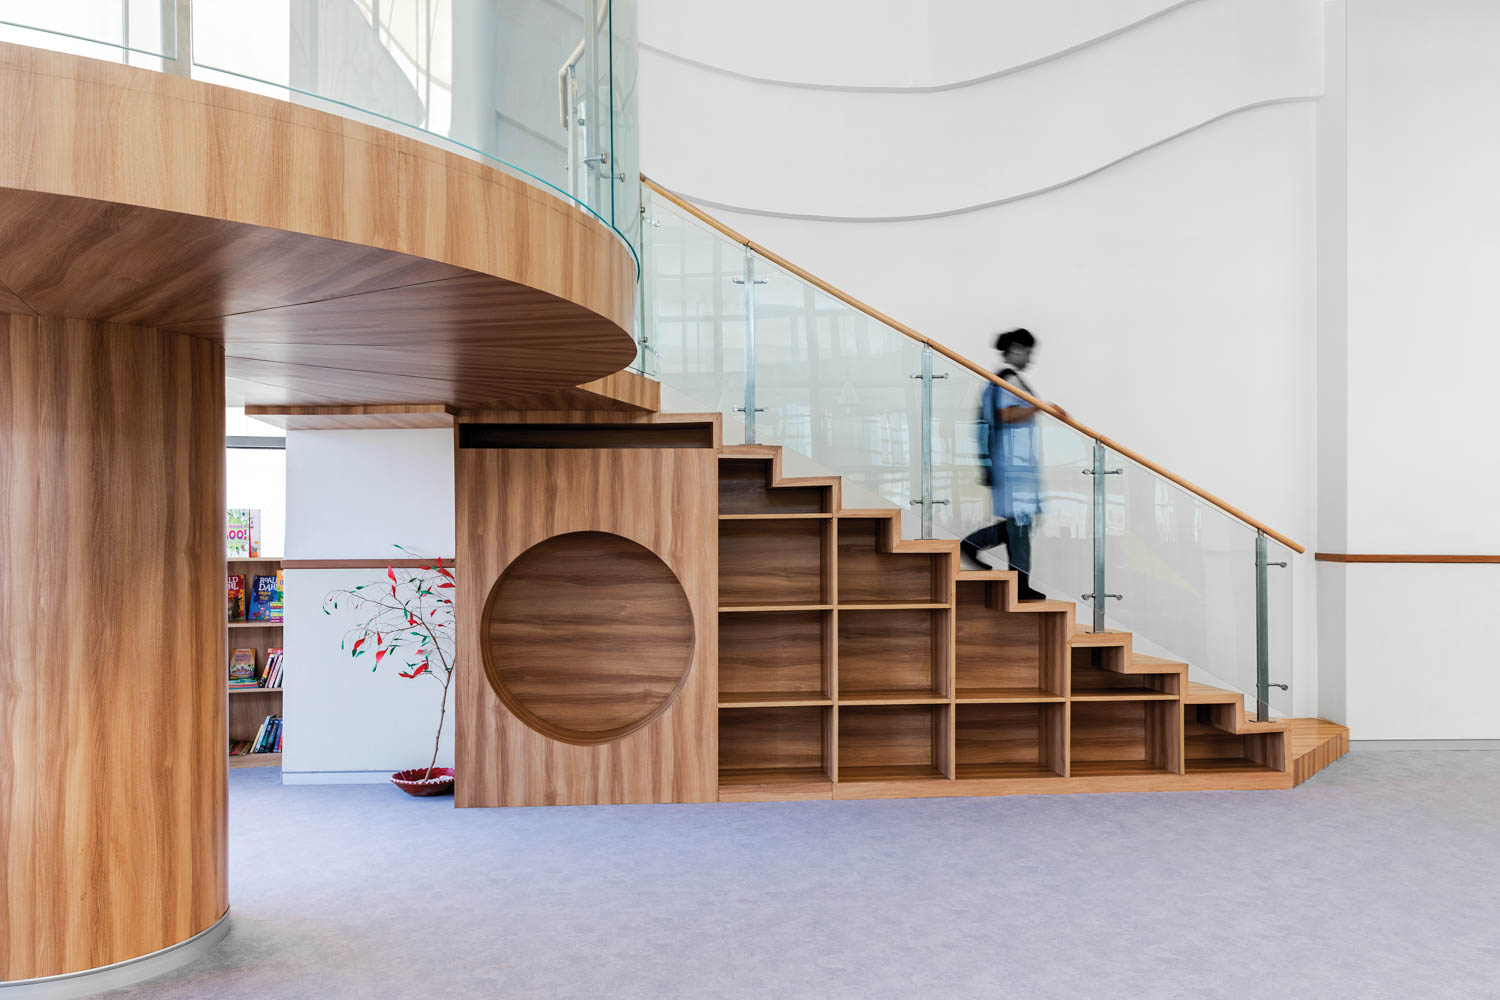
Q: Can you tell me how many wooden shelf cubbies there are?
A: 12